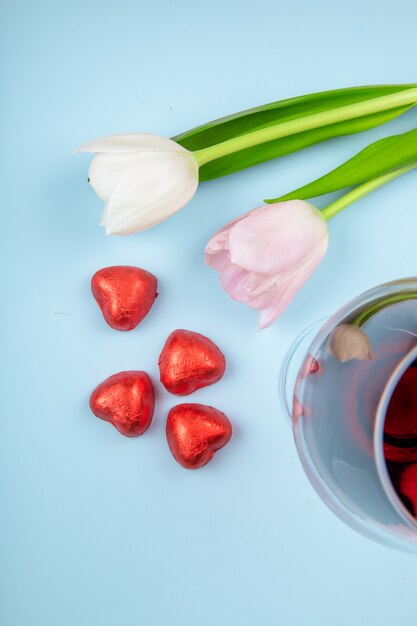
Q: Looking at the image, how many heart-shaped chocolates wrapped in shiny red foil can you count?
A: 4